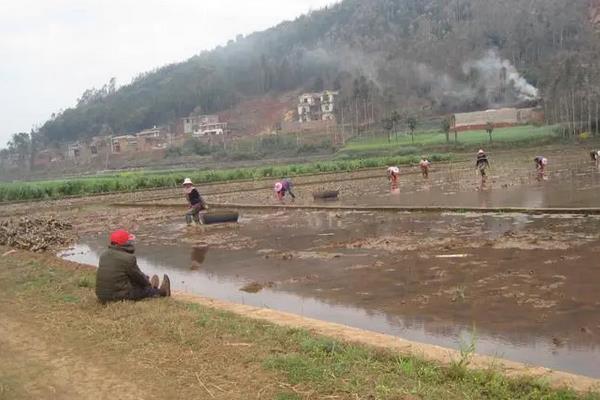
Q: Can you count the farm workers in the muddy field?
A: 7